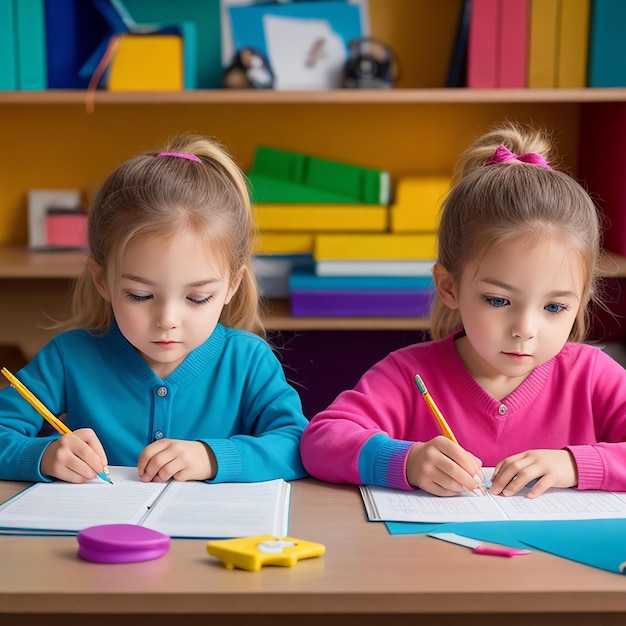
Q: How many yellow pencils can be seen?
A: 2